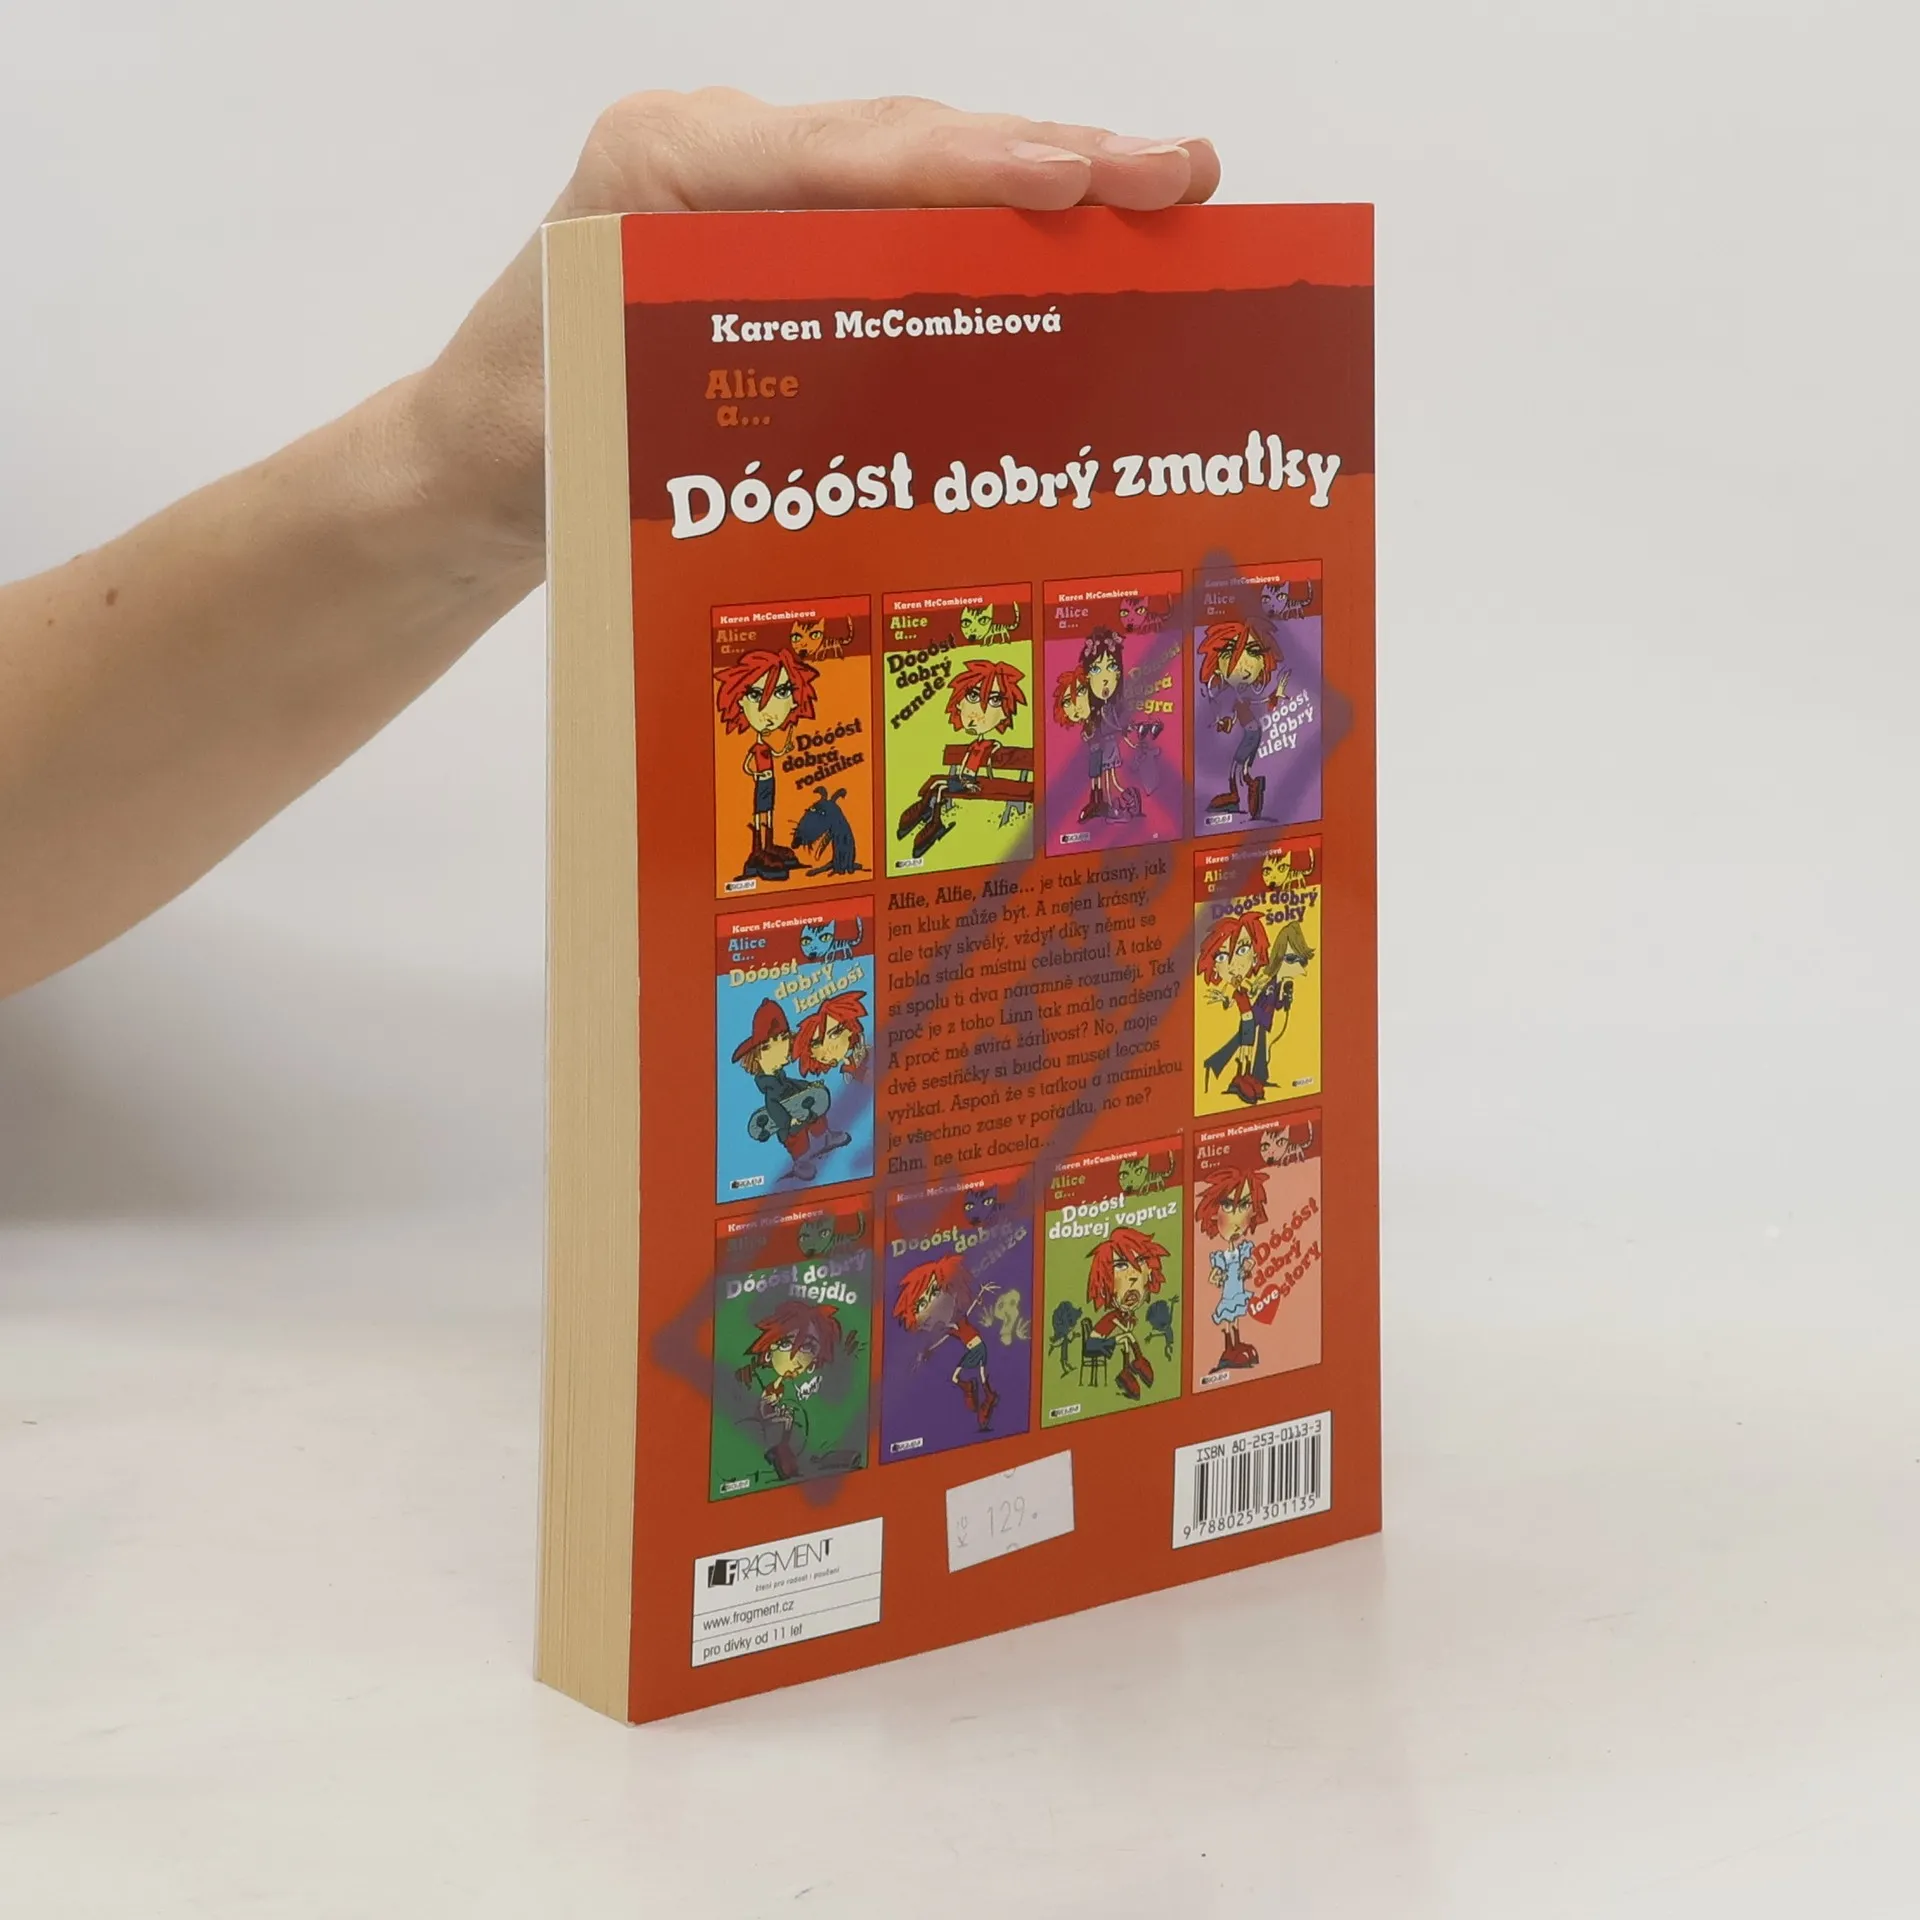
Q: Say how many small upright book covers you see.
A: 10